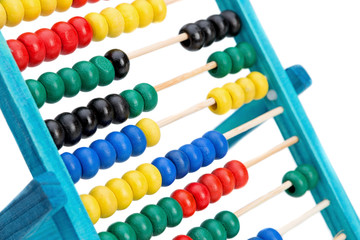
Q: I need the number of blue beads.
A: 12